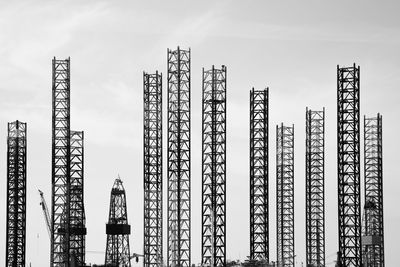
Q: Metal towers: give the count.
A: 12